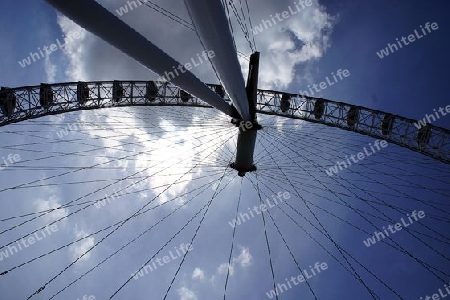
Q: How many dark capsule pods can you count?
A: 12